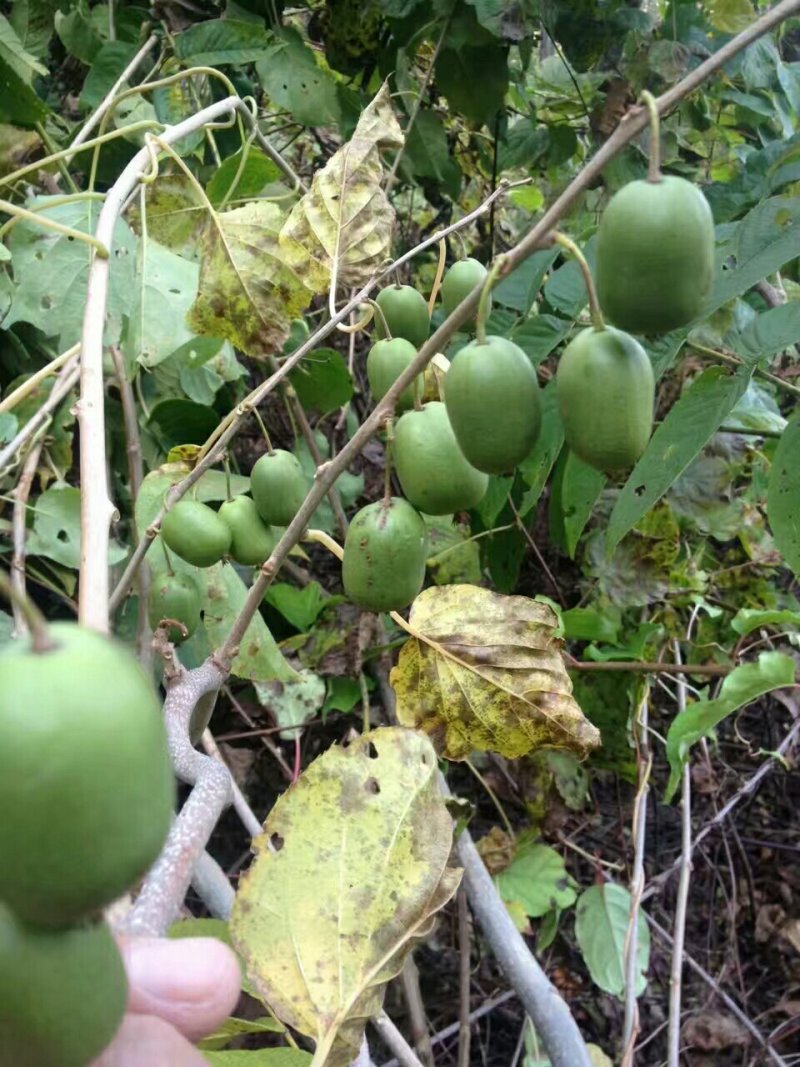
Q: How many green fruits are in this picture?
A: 14